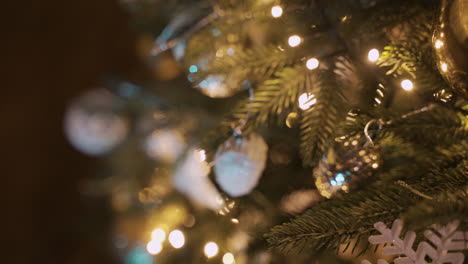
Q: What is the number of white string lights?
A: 11